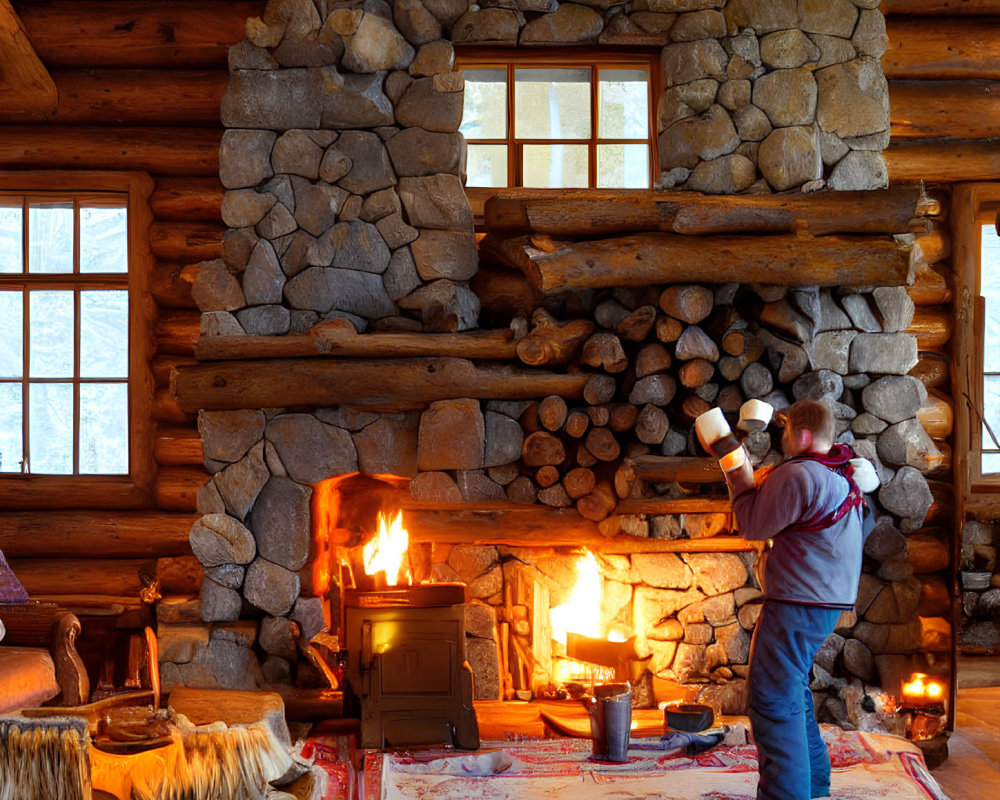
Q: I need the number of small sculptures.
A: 0